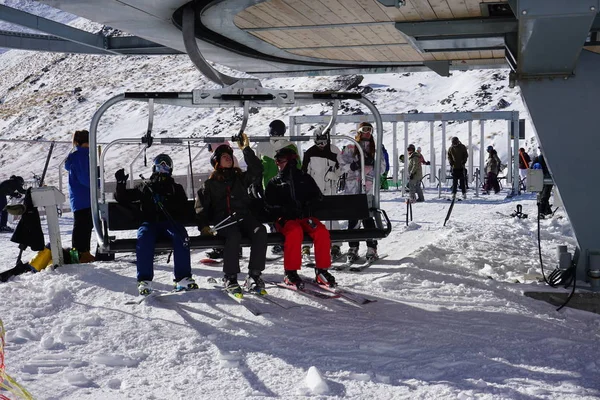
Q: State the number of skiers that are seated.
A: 3